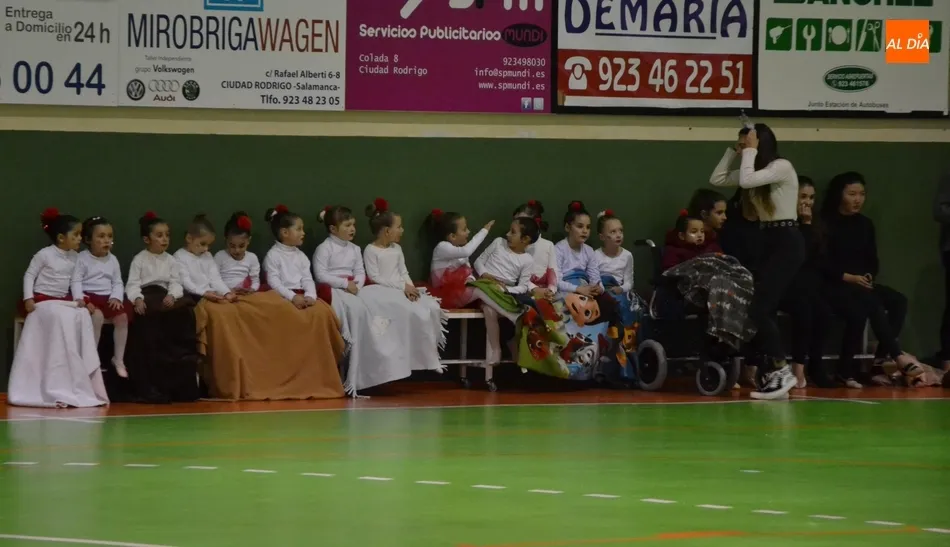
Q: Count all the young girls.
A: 14